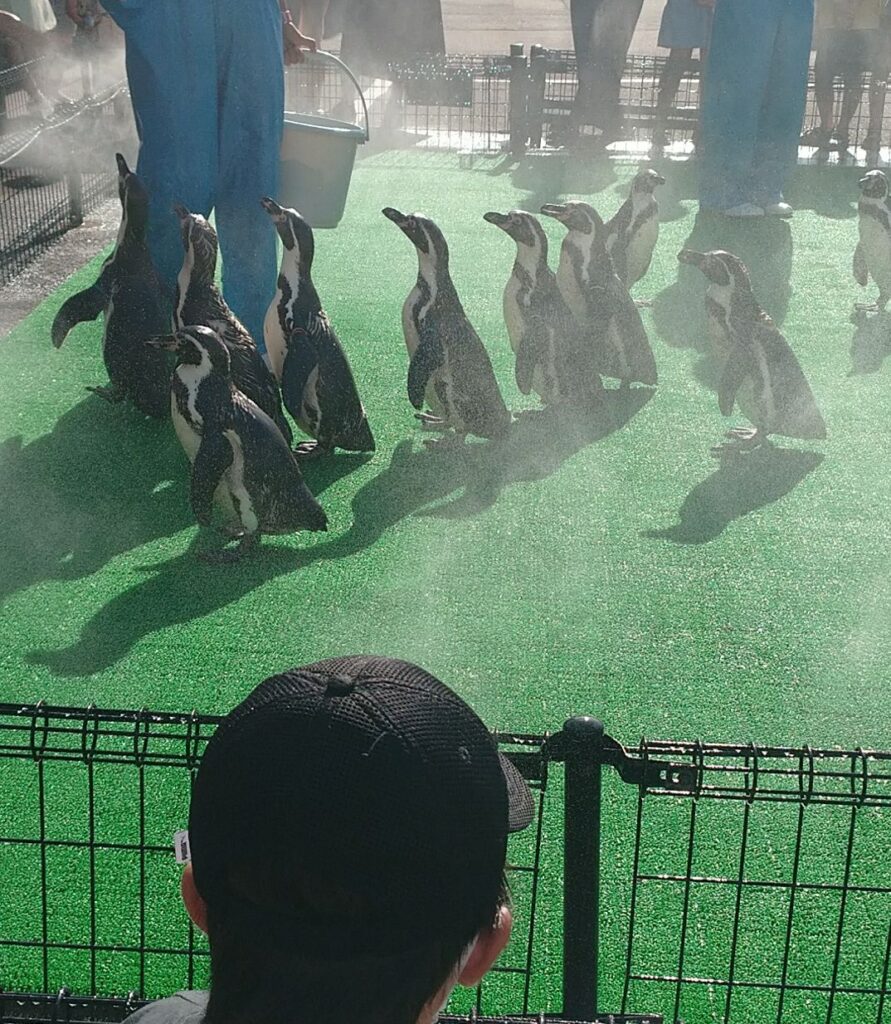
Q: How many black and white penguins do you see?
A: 10